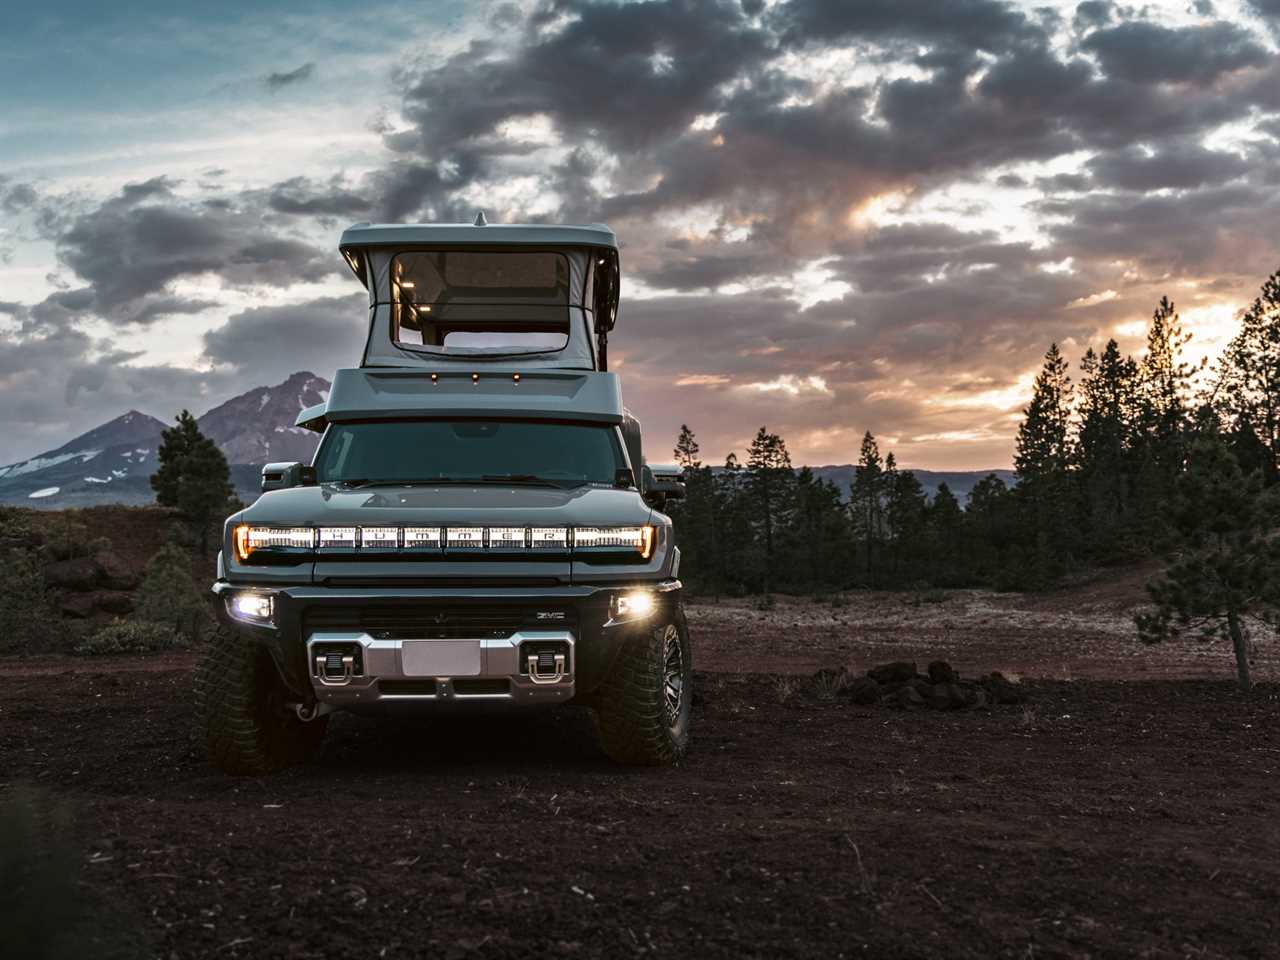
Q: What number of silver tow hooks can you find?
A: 2